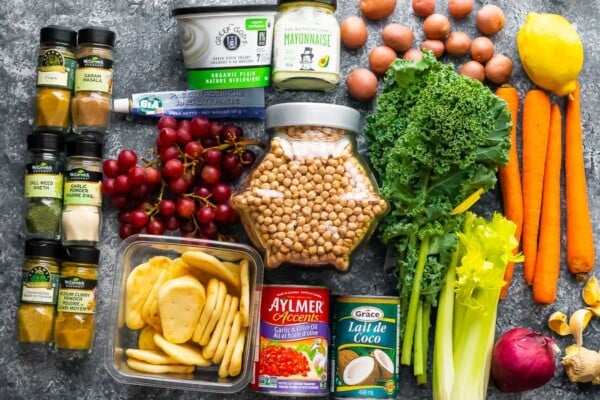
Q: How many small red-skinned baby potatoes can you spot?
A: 15